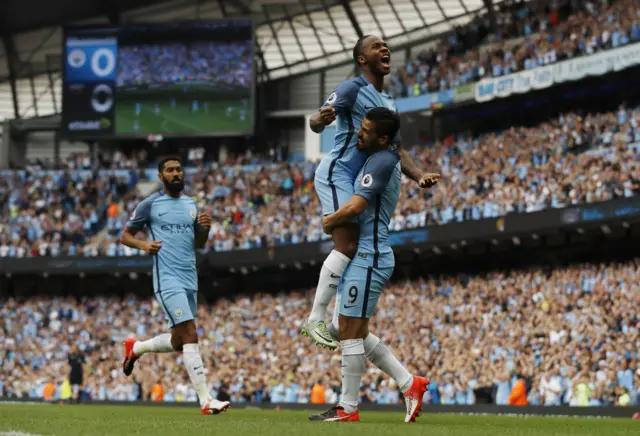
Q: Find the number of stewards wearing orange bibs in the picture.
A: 4